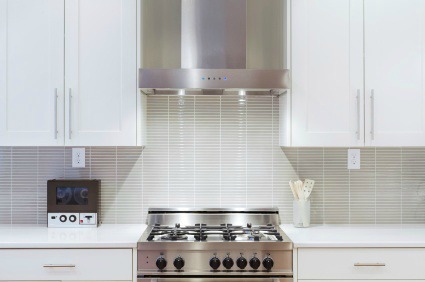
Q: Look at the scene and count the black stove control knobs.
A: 7